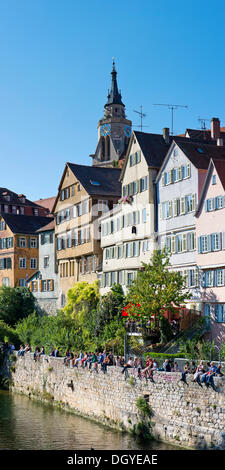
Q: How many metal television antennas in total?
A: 3